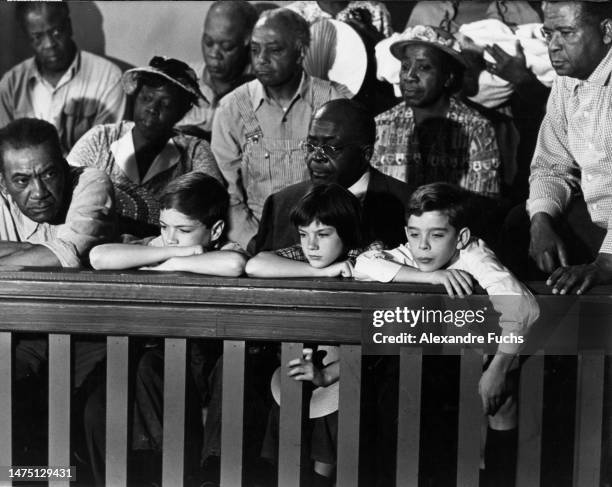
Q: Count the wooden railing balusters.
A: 11